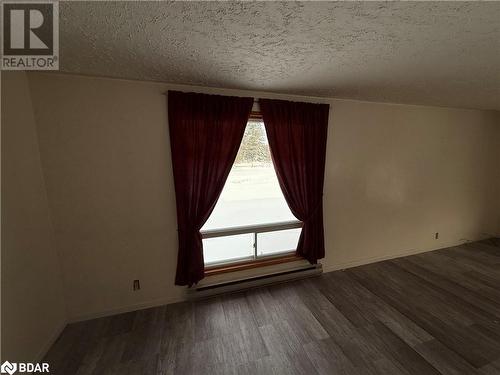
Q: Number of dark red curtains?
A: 2